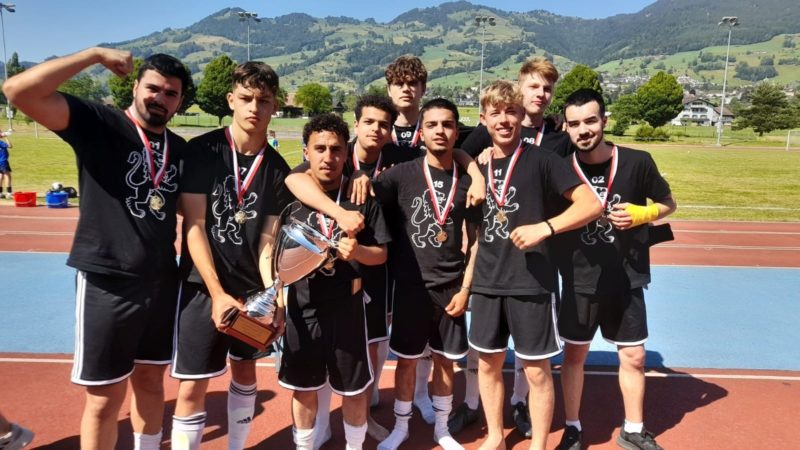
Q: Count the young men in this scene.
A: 9